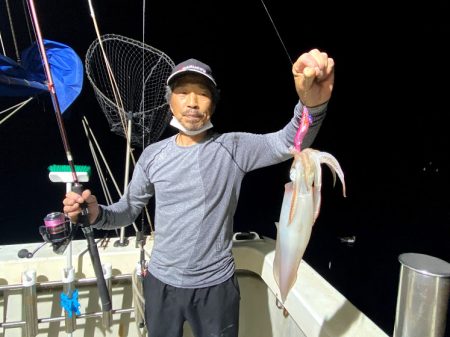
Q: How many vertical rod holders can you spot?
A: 4